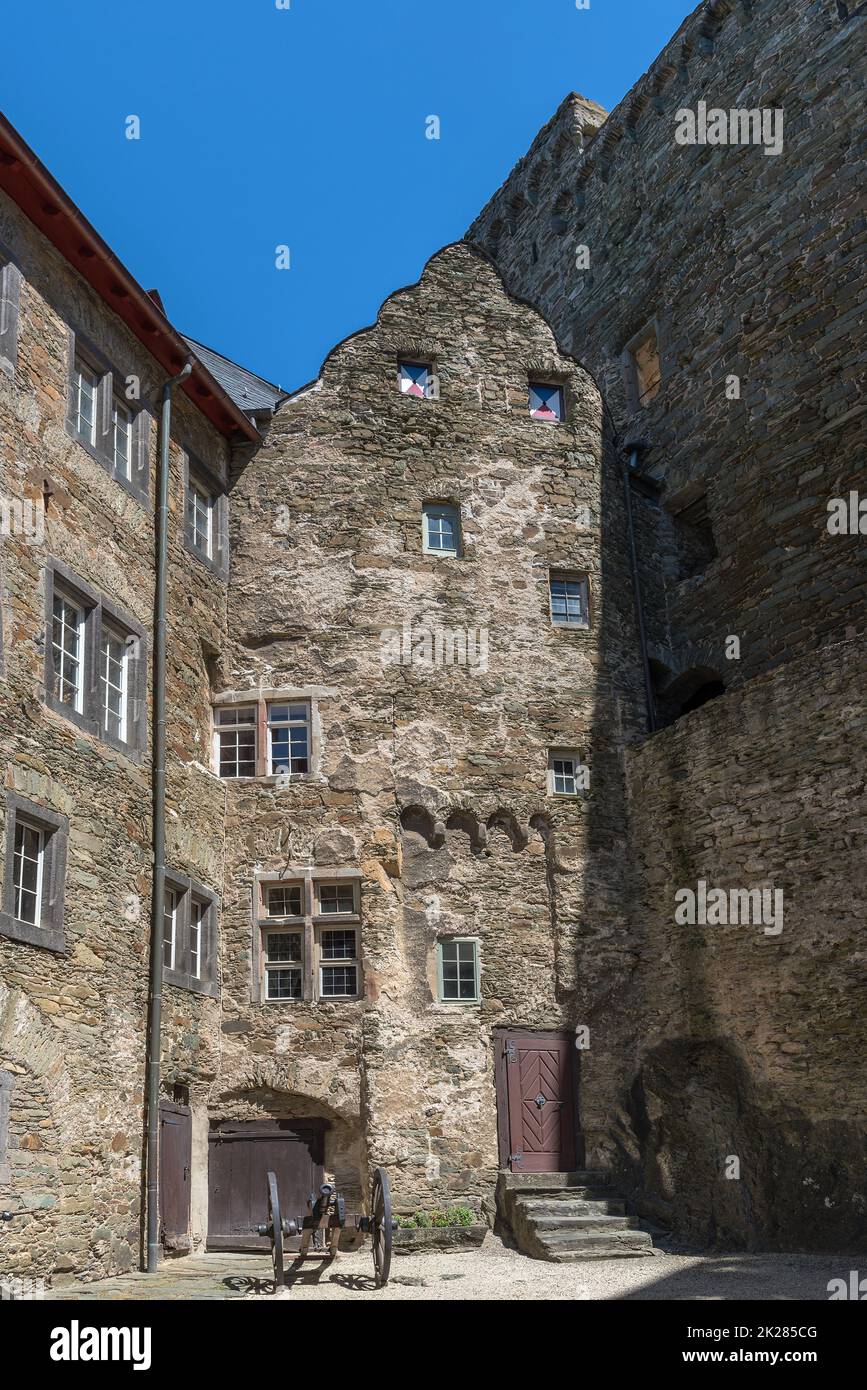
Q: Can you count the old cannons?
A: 1